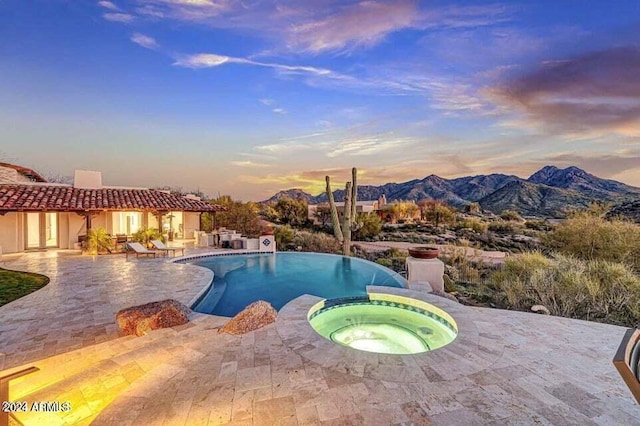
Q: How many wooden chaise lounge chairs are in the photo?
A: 2